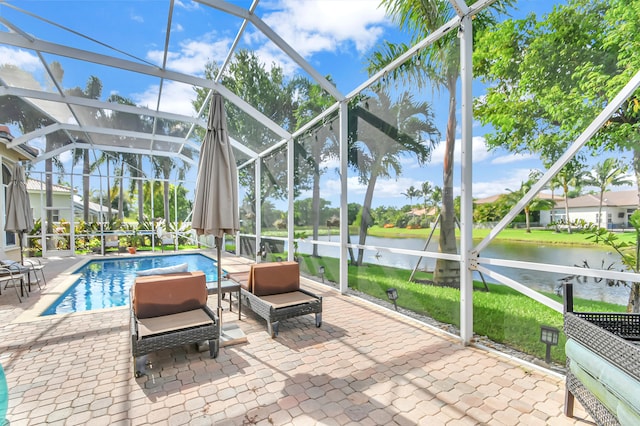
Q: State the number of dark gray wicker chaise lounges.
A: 2